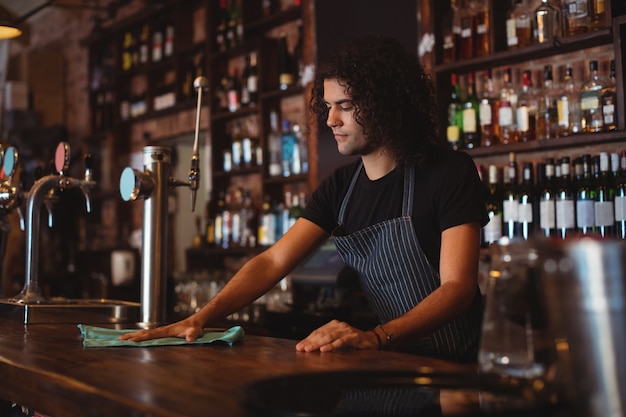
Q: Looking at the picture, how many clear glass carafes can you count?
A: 1